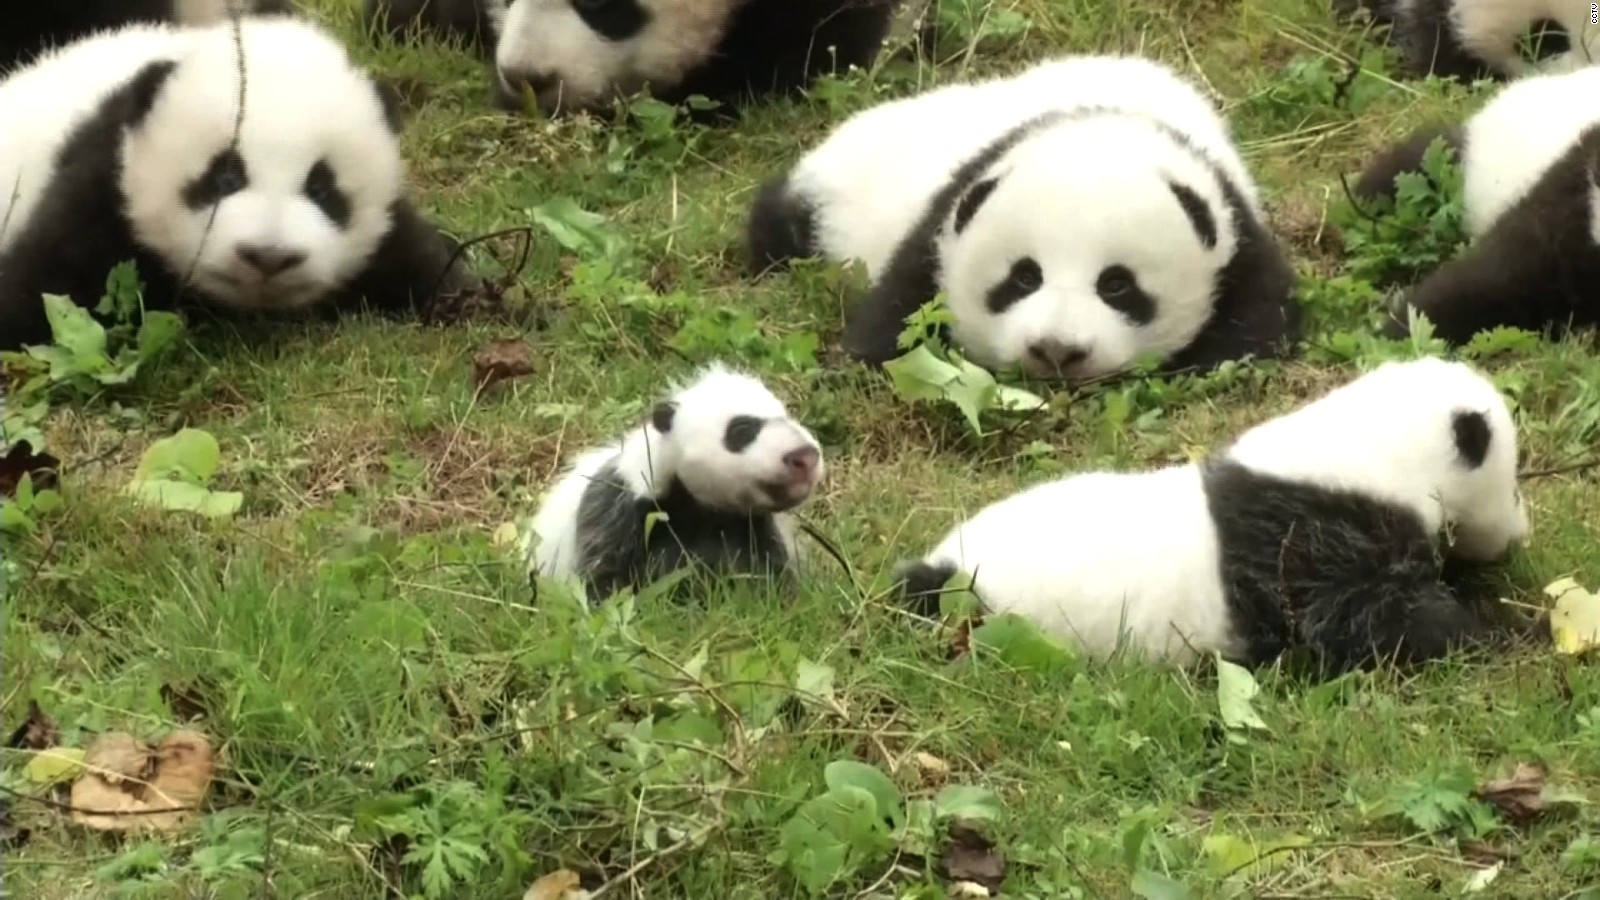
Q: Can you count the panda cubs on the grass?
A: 7